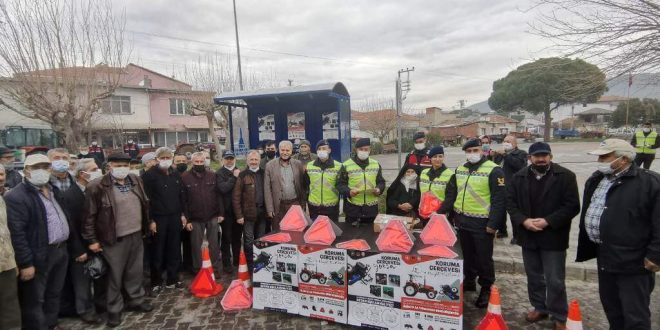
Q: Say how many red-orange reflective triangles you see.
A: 11